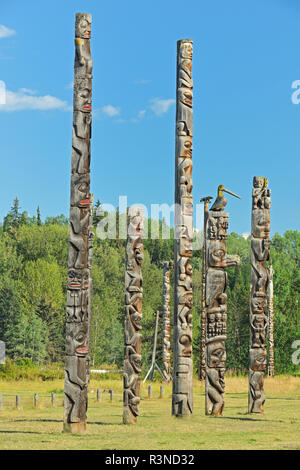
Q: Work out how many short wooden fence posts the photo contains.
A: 8